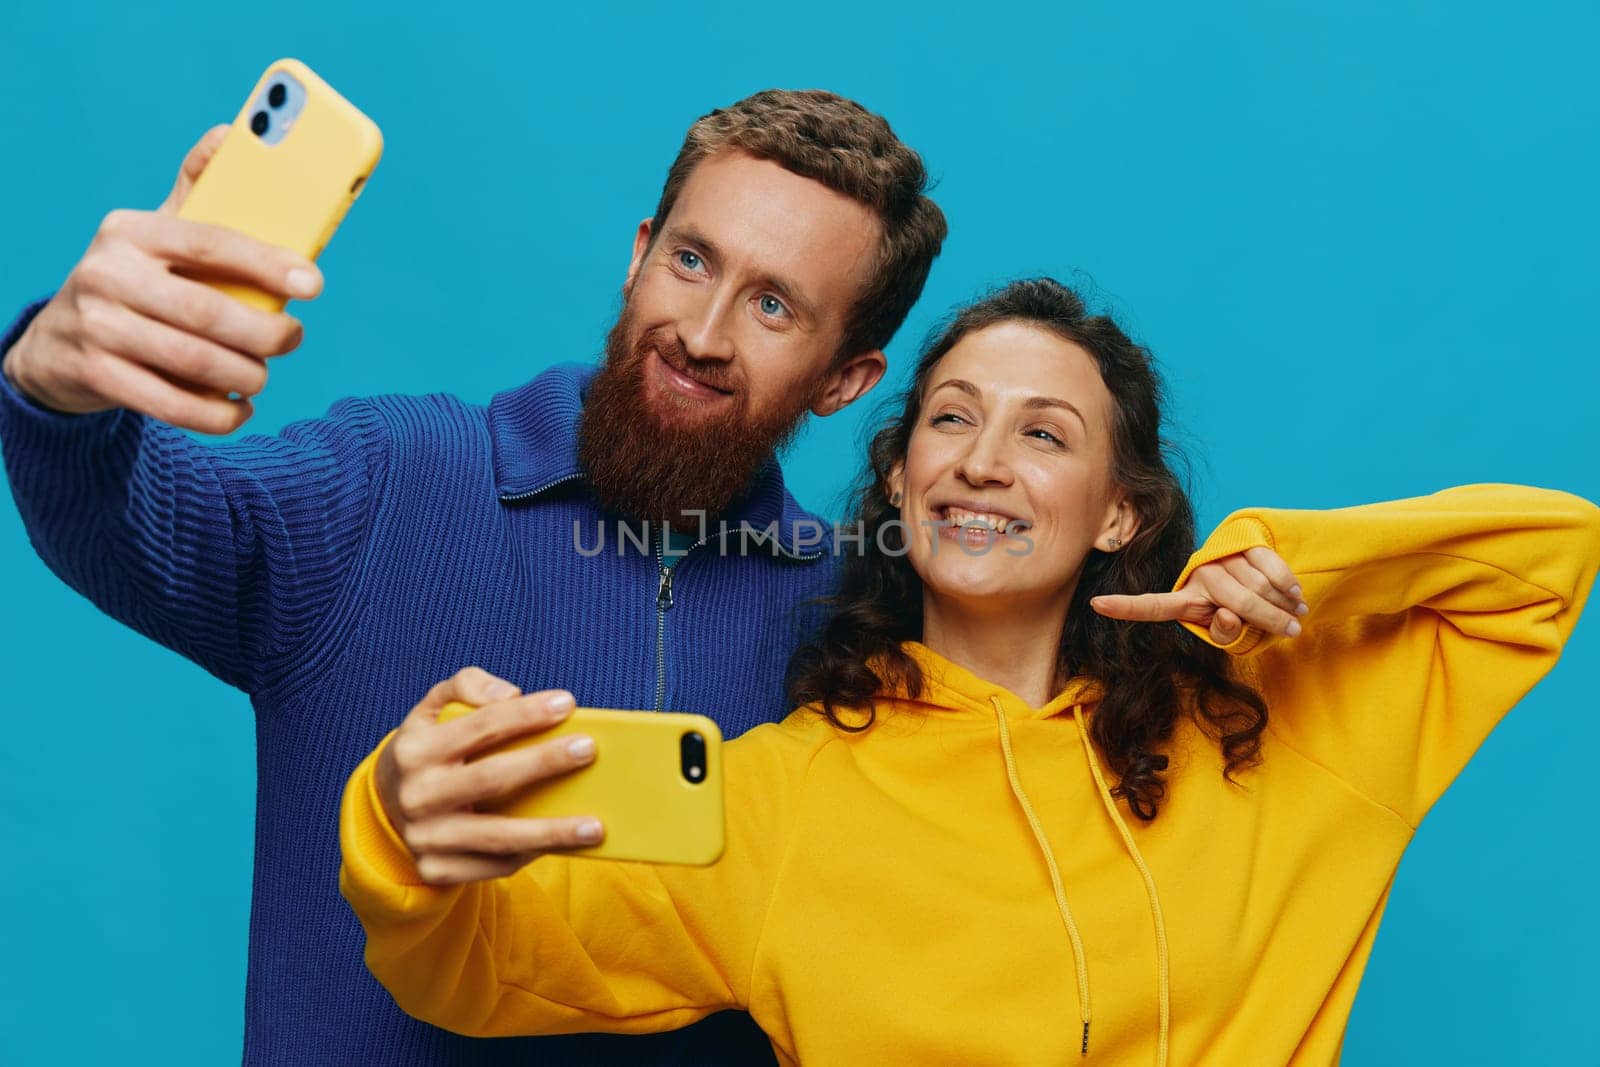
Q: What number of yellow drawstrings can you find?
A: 2